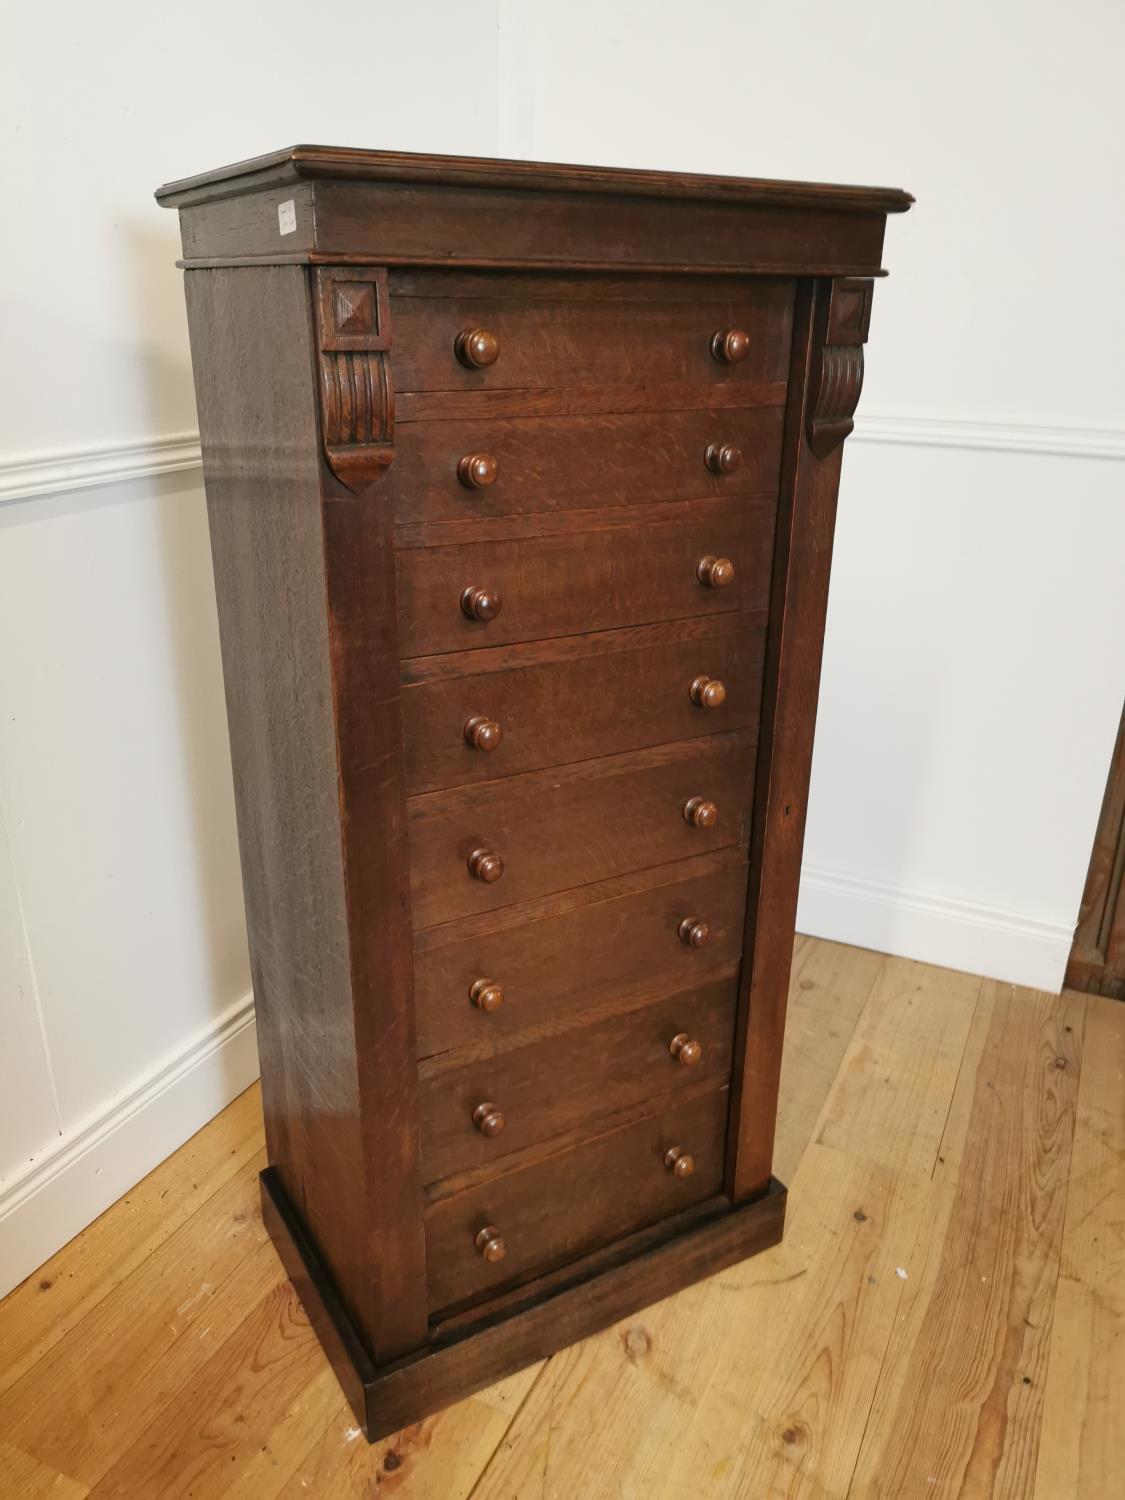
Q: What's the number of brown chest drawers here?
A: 8